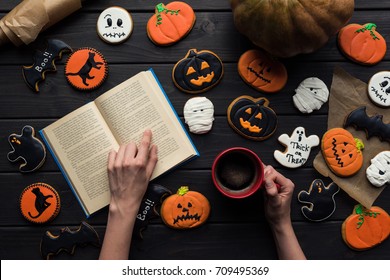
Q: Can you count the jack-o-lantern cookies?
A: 5